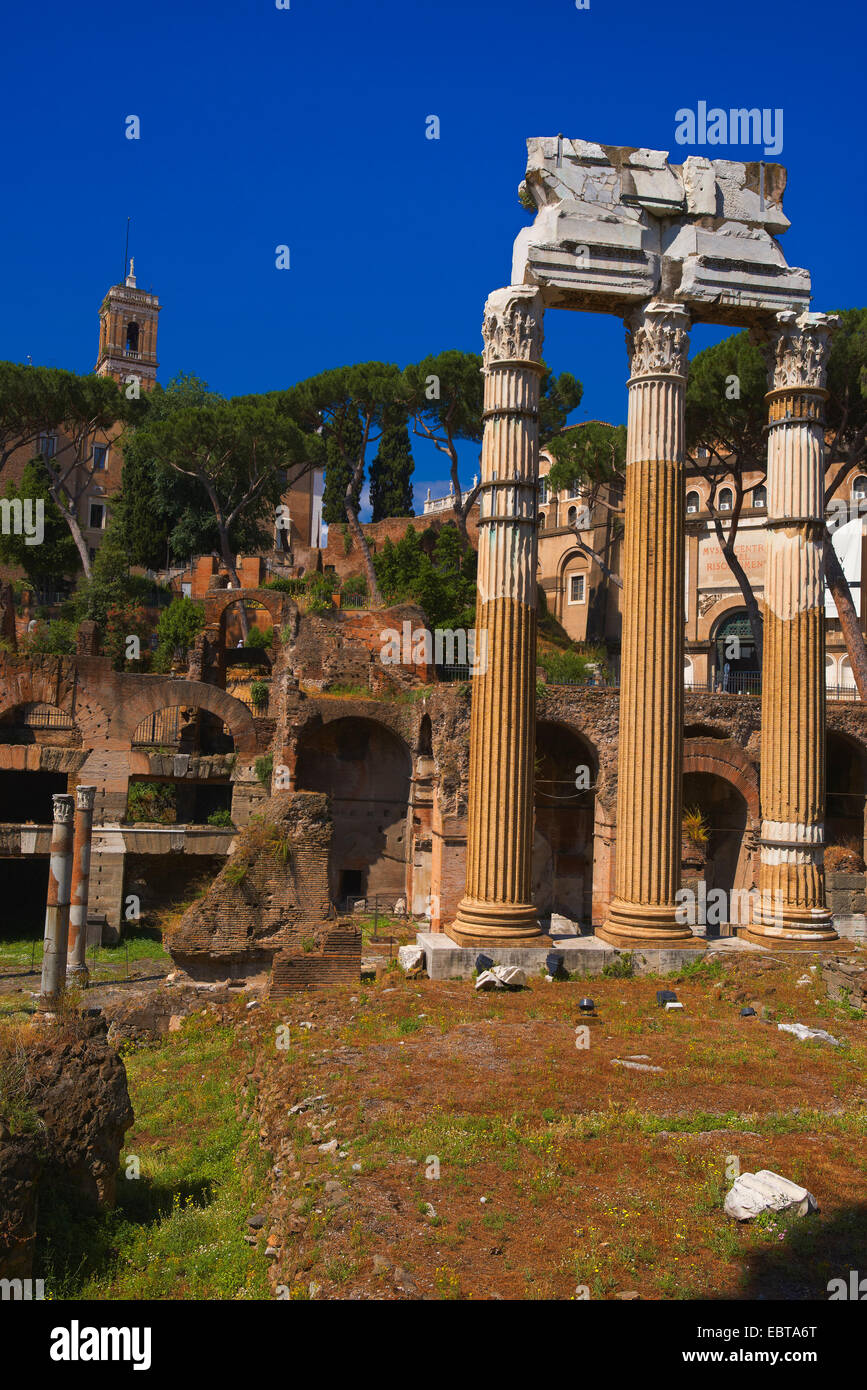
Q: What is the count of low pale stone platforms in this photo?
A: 1